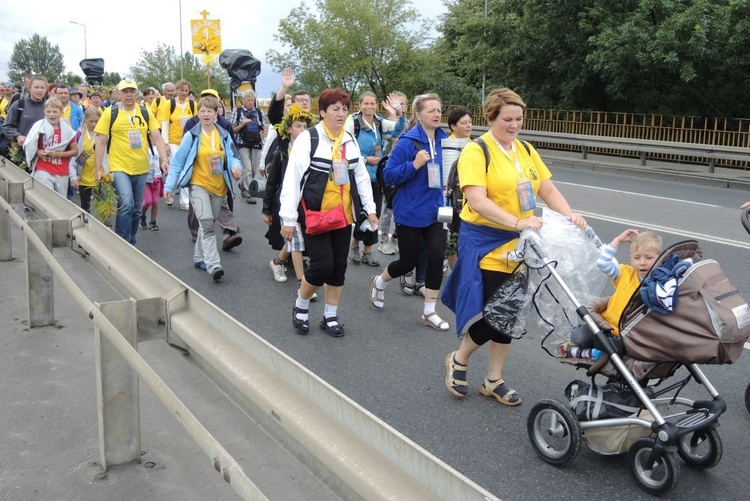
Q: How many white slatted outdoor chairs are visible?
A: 0